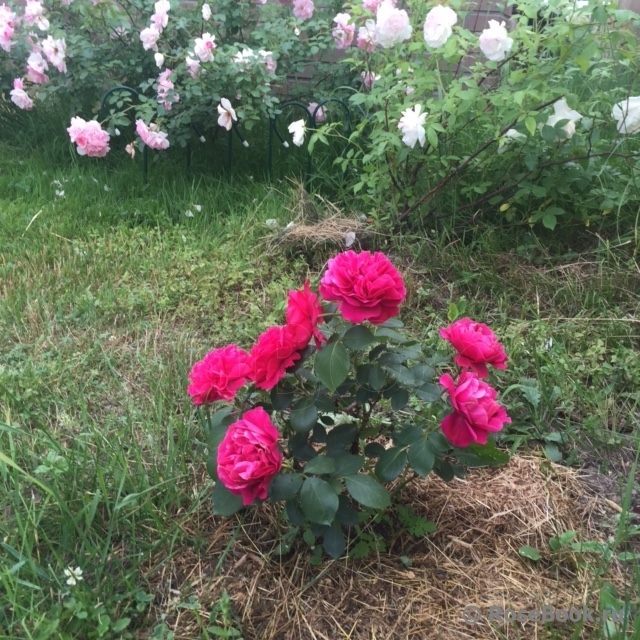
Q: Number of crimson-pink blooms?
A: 7